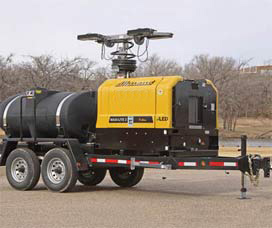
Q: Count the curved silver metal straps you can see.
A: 2